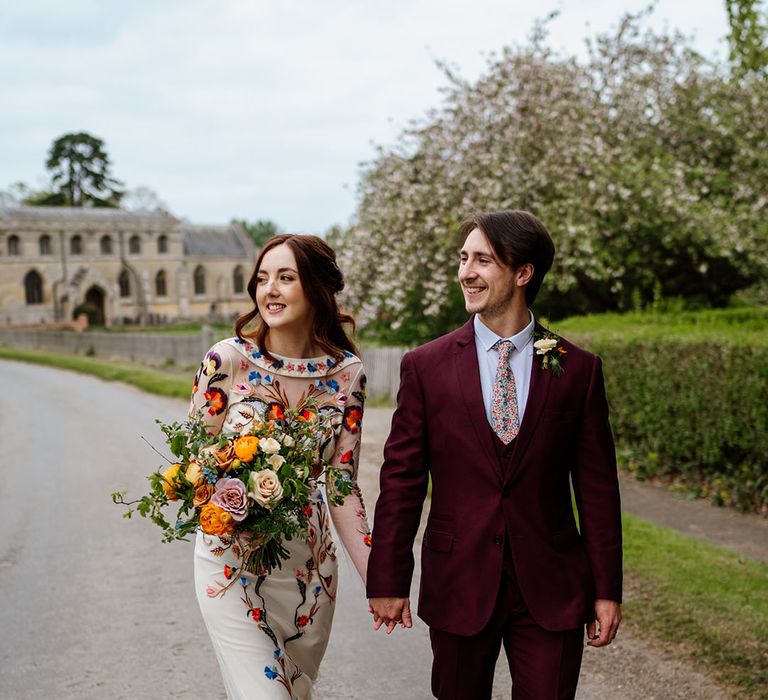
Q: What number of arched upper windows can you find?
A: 6